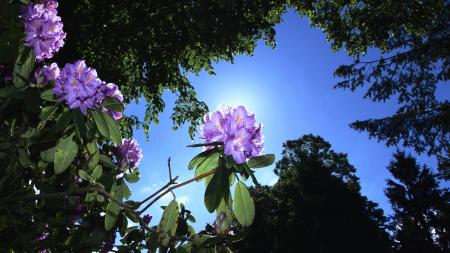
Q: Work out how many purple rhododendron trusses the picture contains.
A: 4